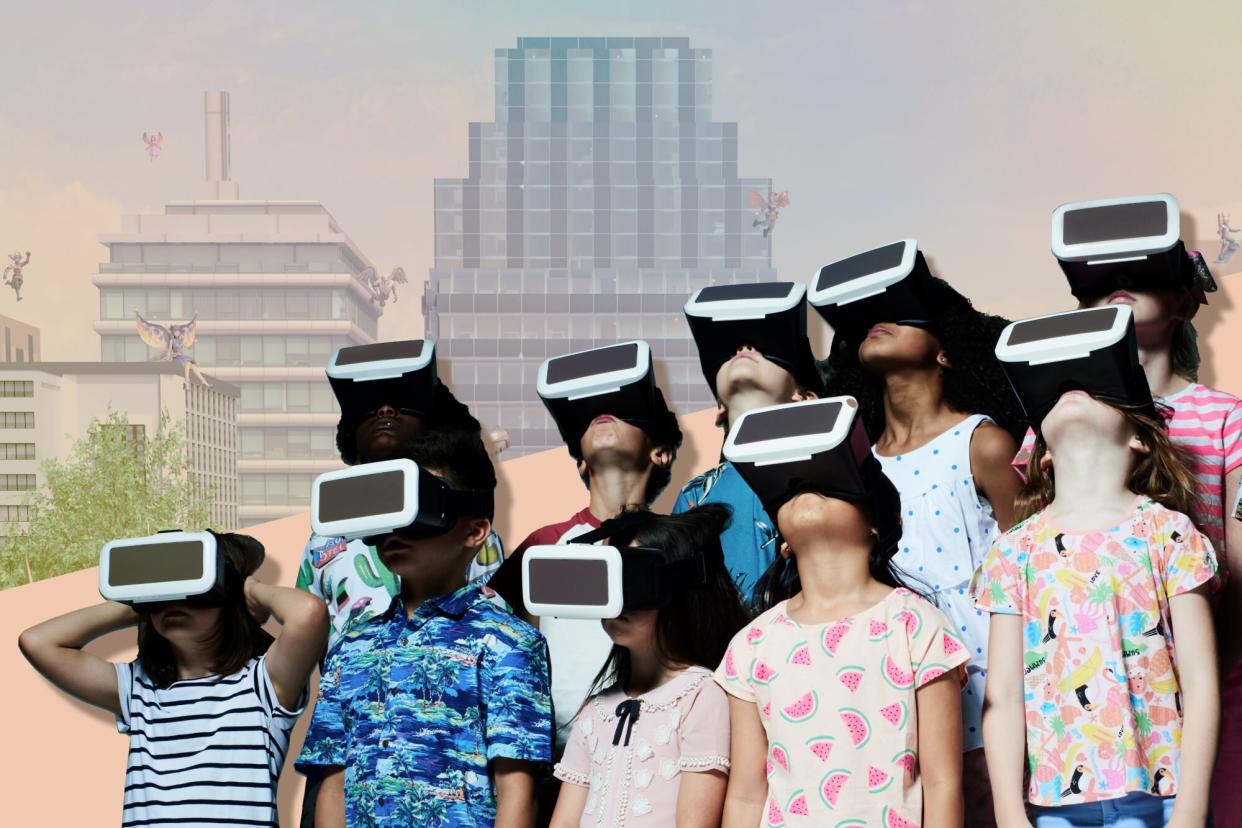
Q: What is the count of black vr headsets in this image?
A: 10